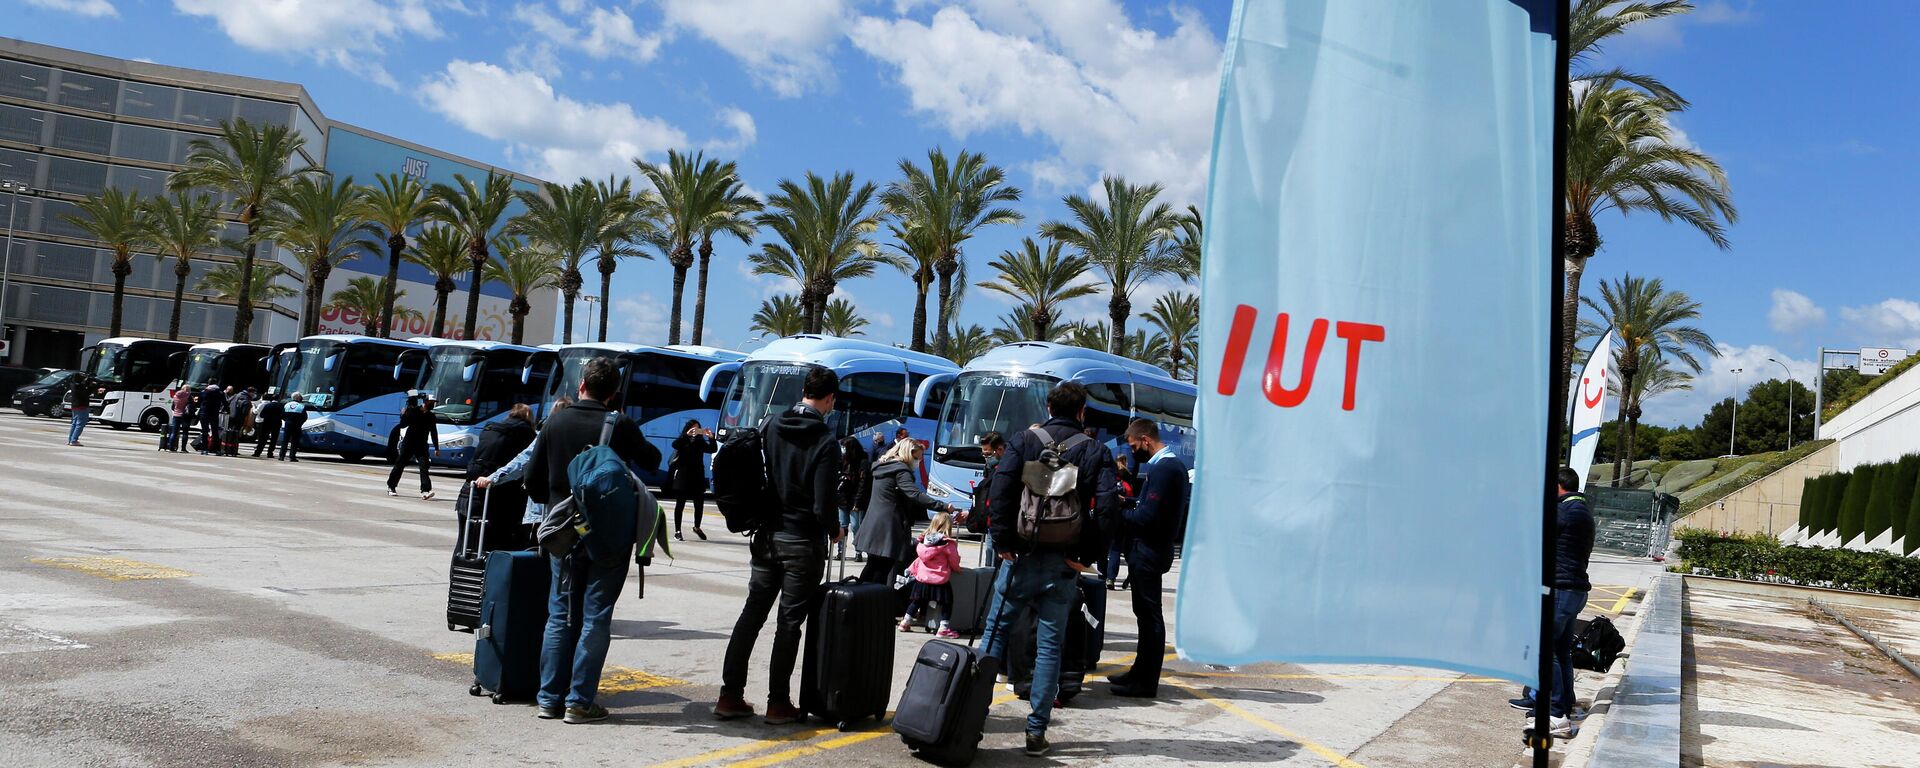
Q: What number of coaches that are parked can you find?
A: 8